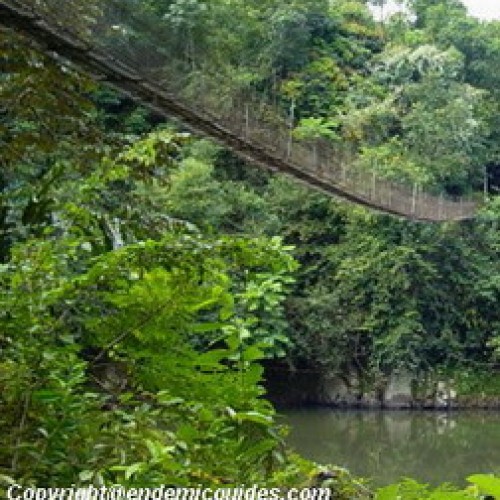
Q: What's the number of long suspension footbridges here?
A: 1